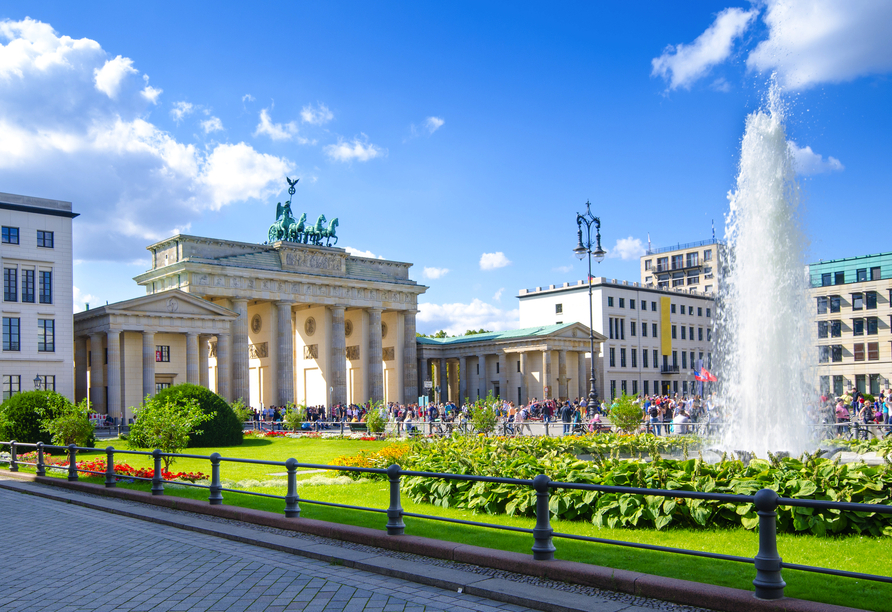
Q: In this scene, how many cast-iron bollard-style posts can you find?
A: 10